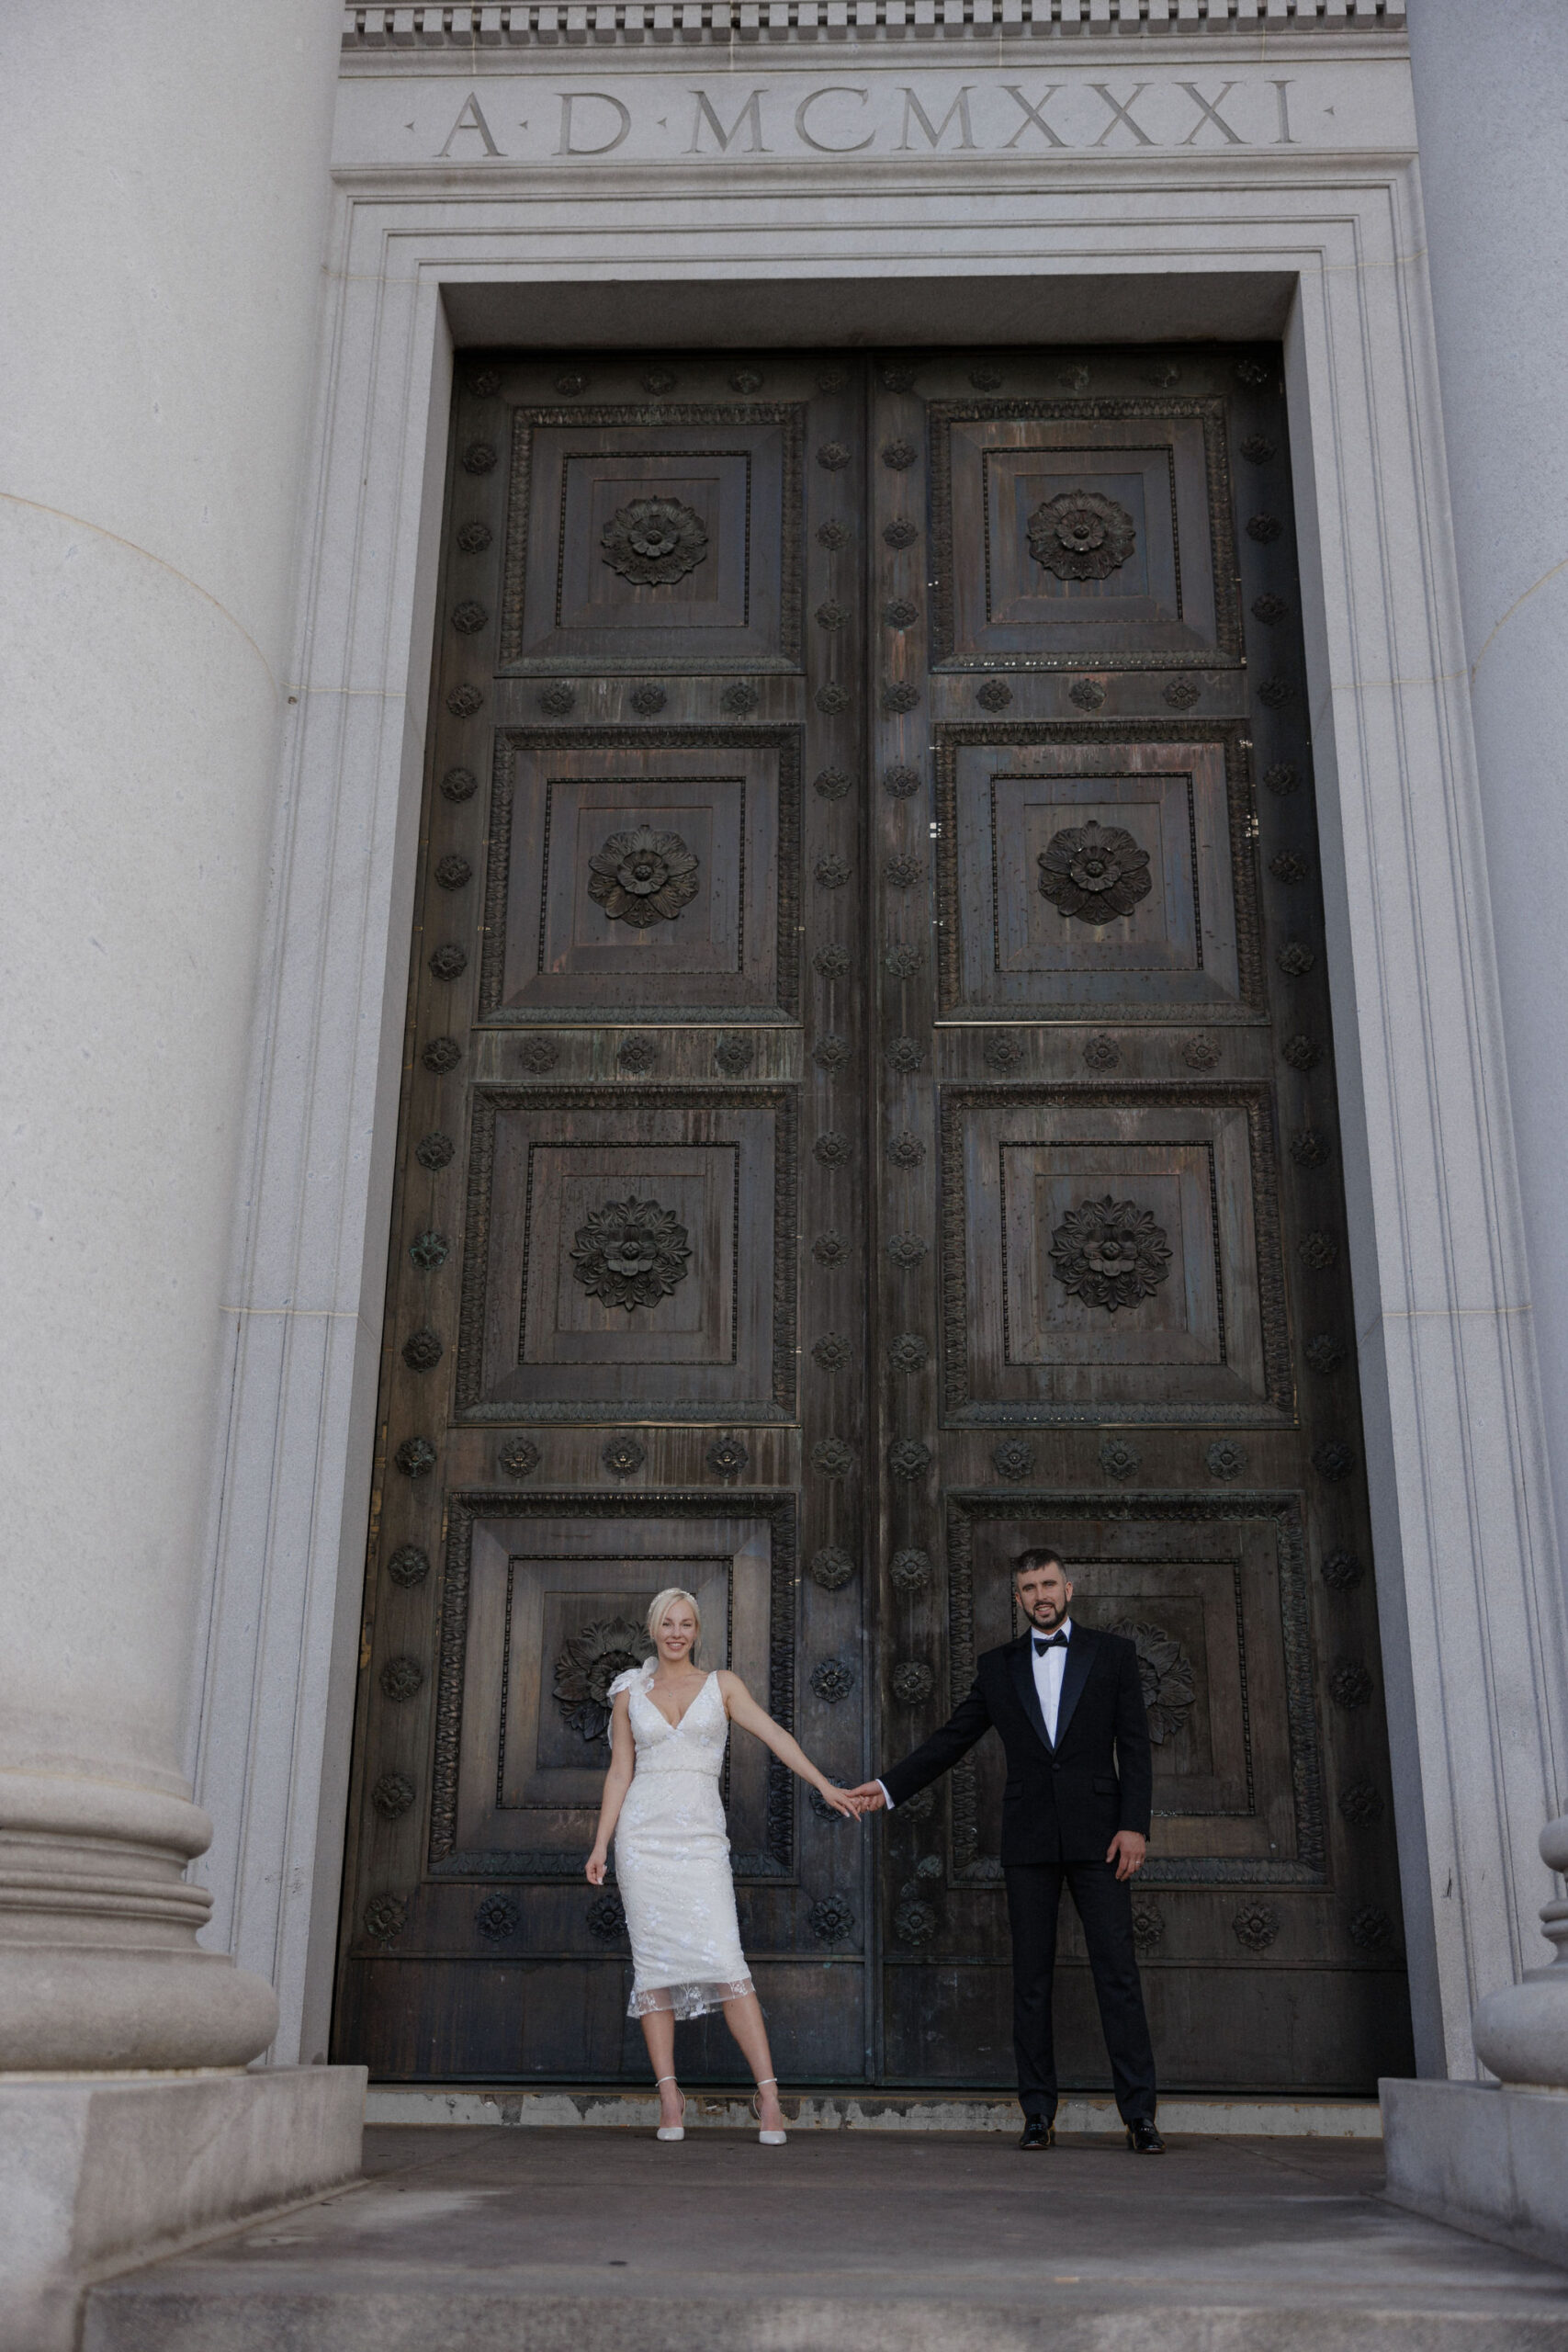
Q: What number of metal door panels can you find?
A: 8